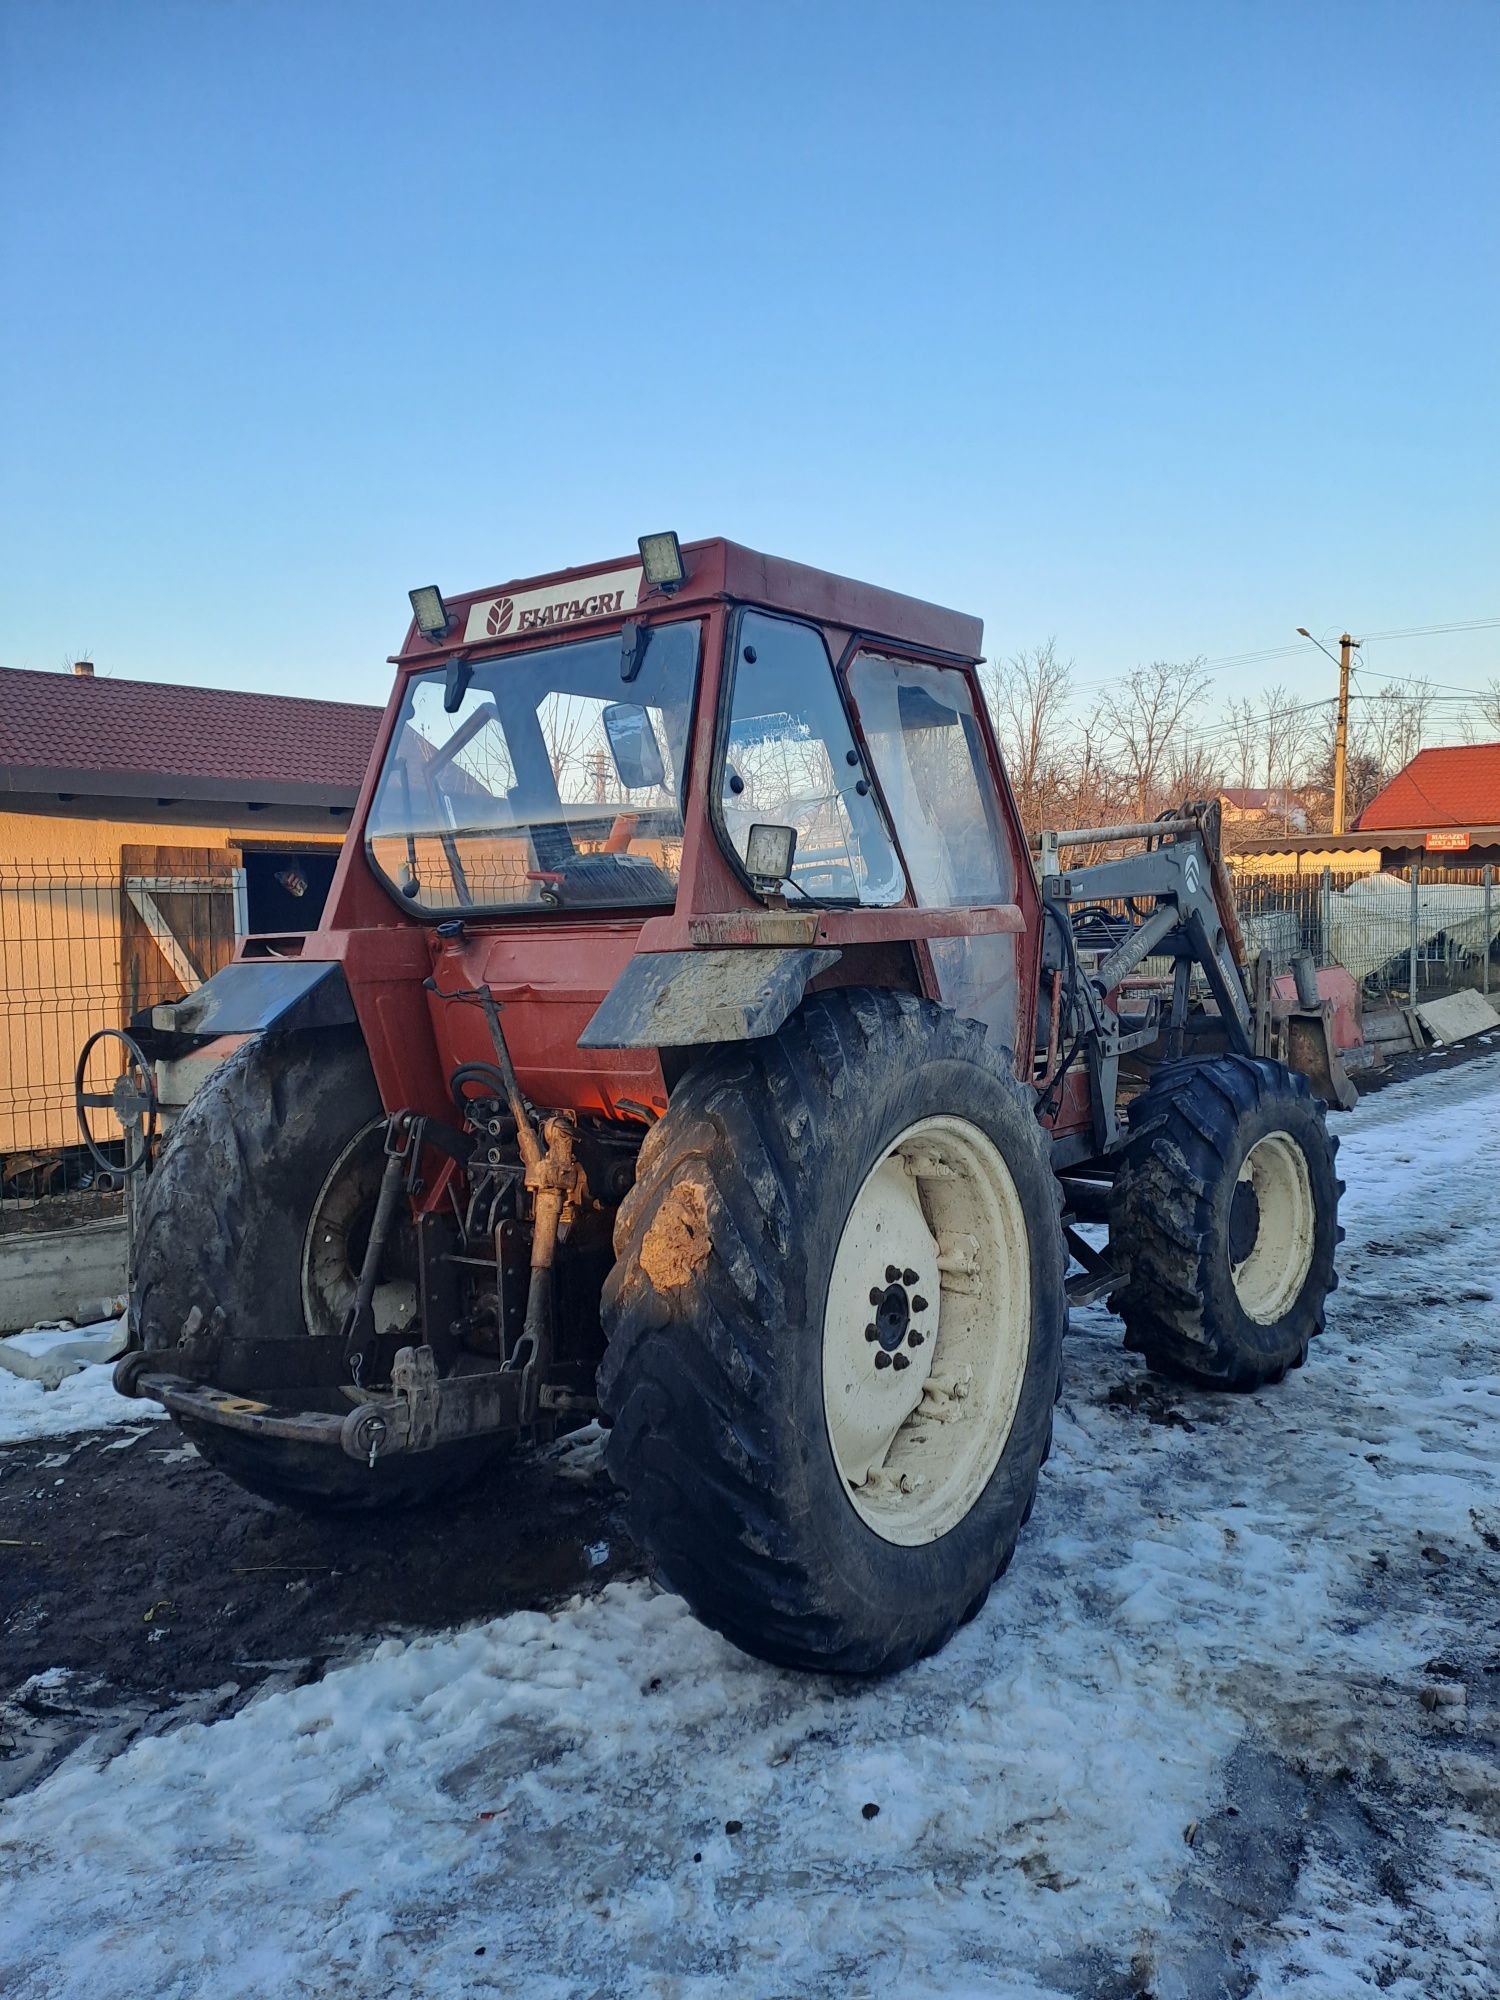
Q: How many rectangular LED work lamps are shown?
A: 3